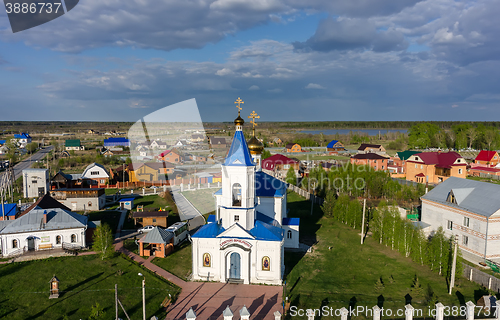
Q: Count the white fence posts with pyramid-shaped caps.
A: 11